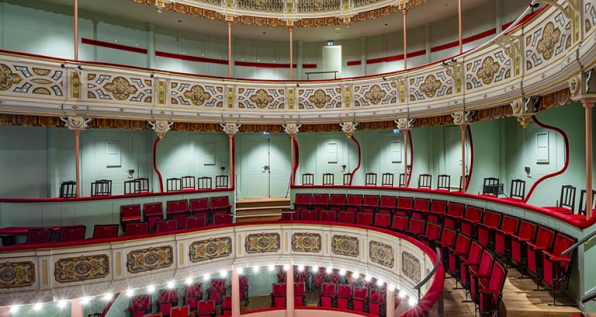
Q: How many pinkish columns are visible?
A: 15